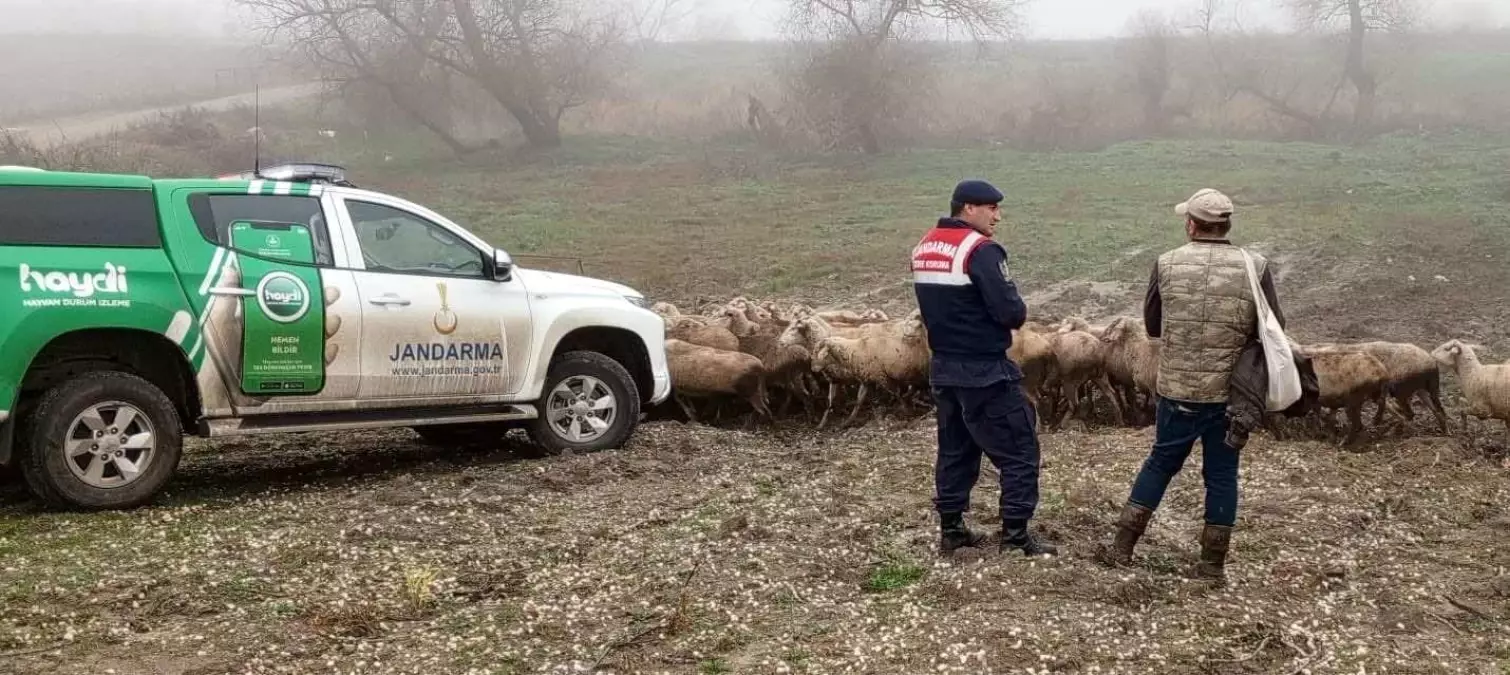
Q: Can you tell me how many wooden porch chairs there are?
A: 0